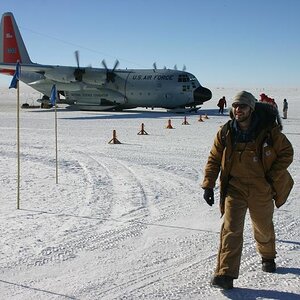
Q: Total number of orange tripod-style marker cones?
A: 6